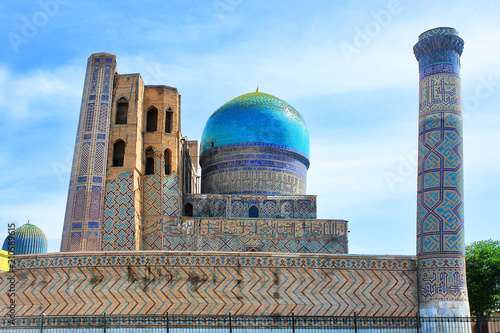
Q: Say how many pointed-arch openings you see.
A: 8